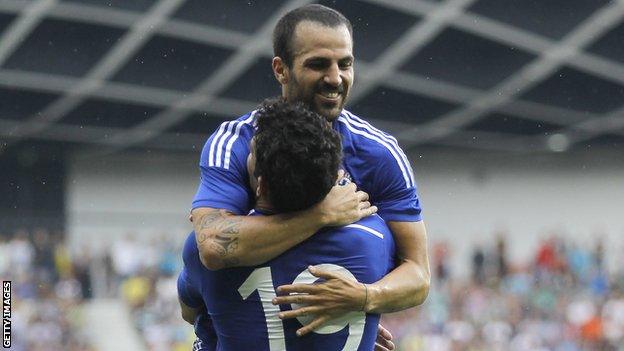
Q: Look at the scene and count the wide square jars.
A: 0